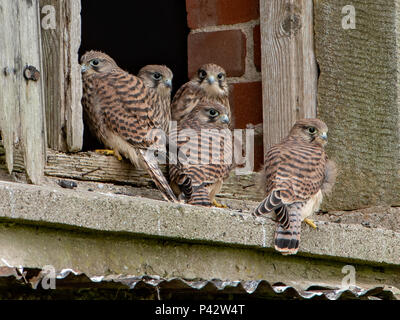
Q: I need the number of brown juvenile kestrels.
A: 5